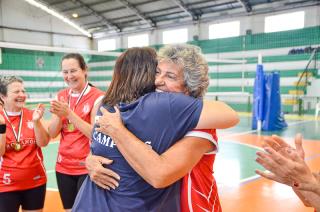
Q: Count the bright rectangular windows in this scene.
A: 5